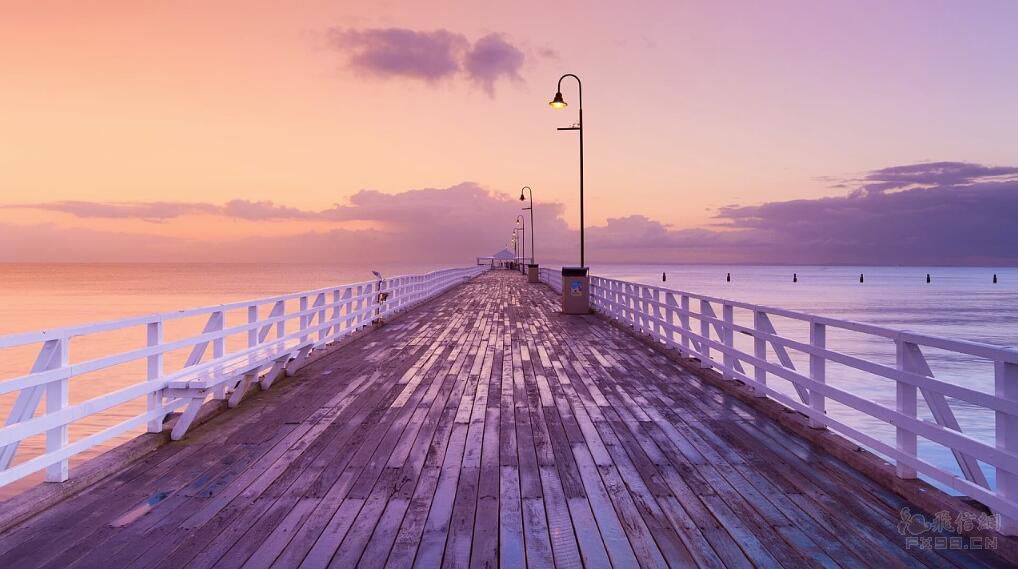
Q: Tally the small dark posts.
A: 6